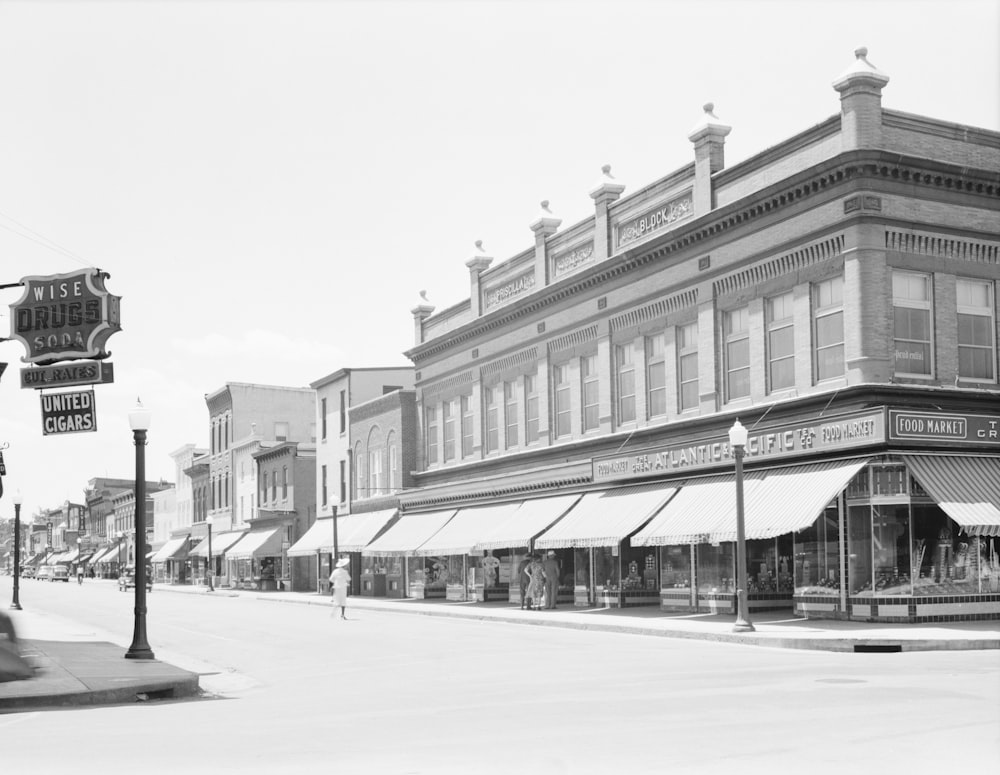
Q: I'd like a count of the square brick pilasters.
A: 6